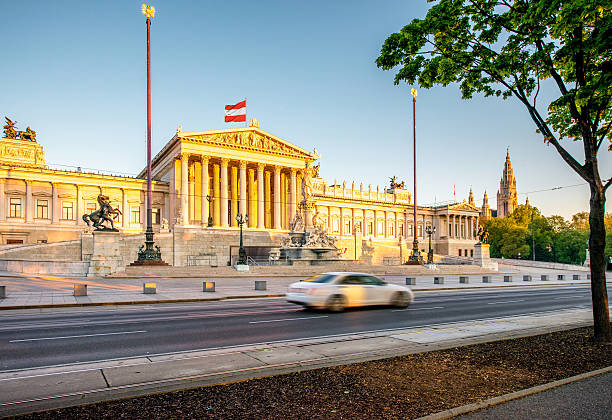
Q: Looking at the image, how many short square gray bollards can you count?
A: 15